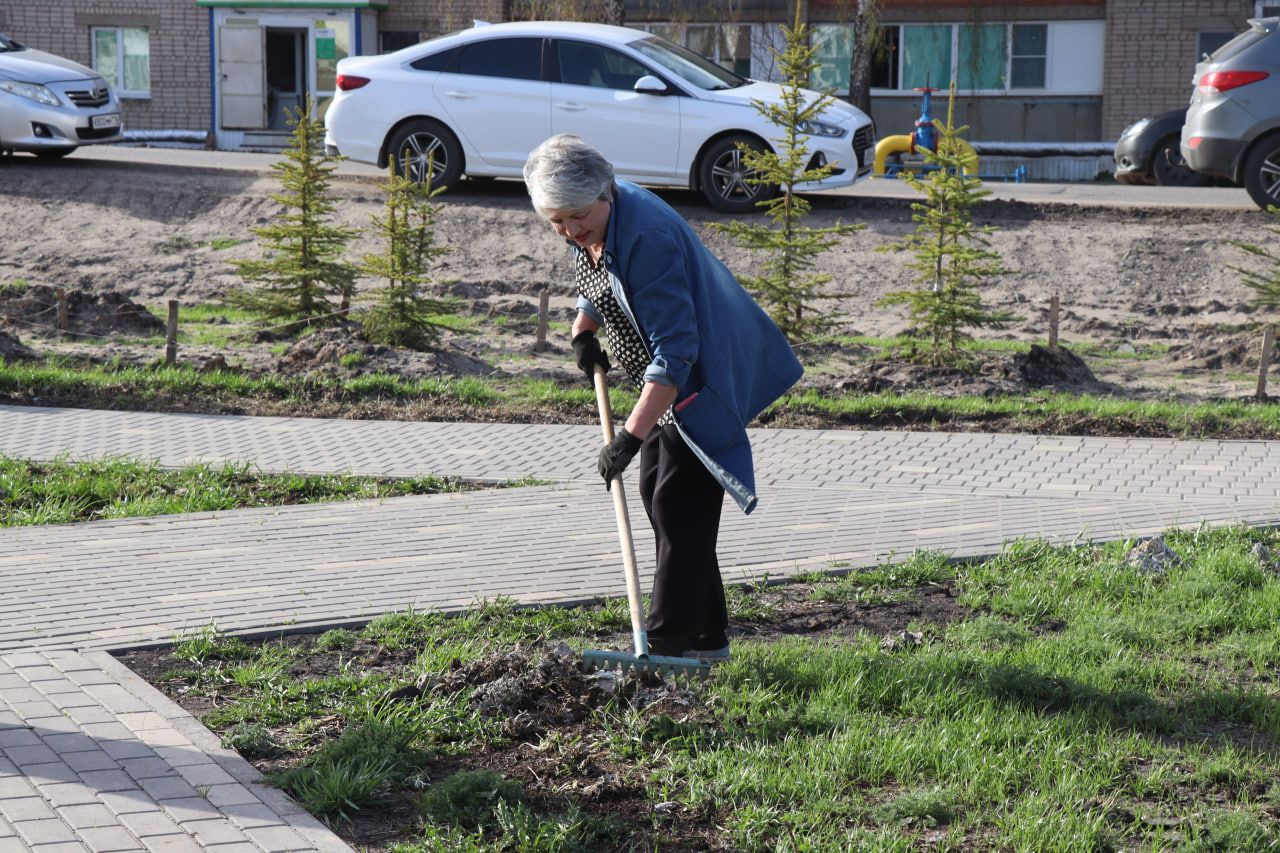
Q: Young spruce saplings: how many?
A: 5